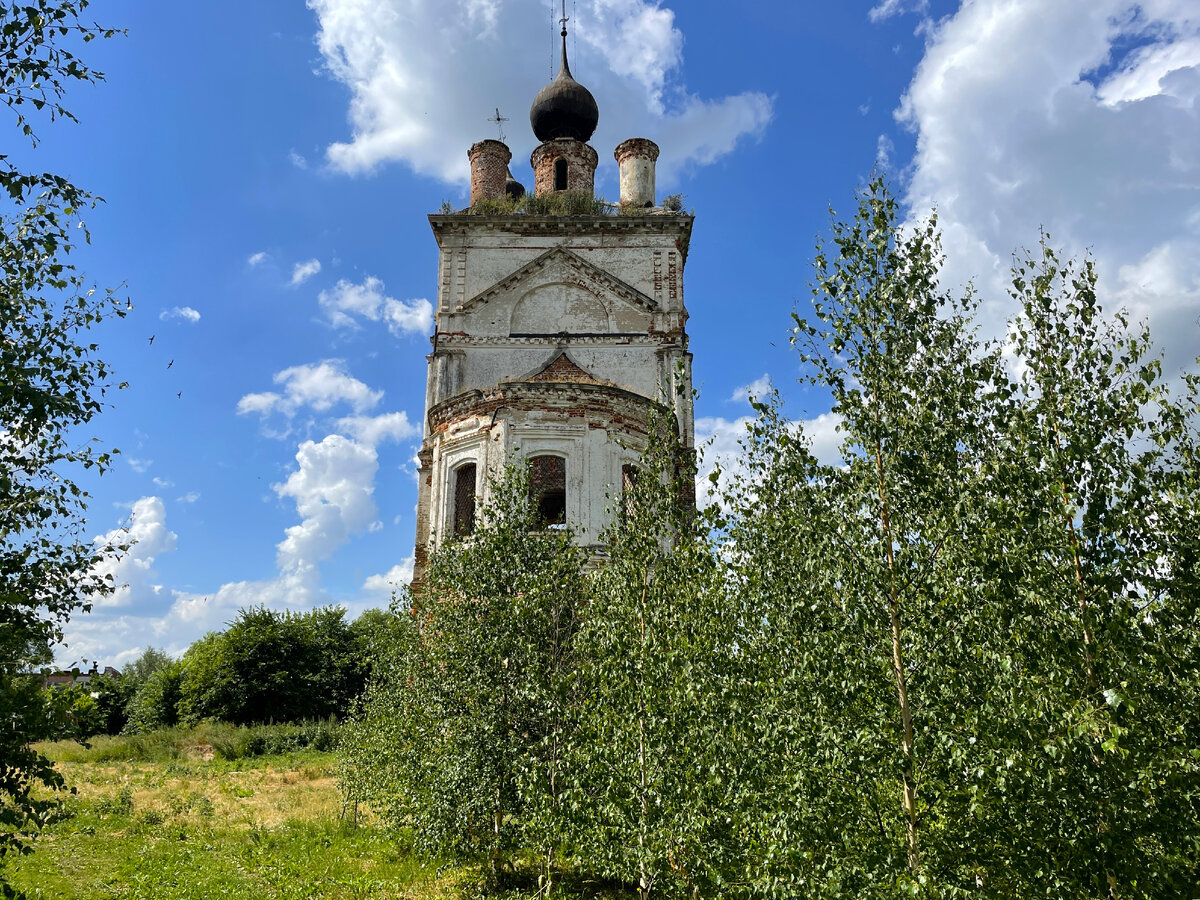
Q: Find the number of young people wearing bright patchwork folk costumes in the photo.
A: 0